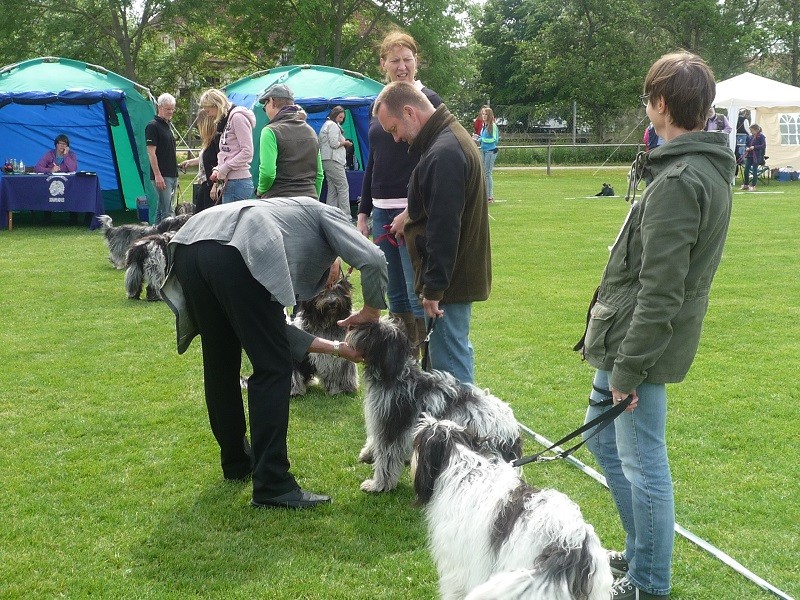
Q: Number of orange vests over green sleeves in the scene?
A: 0